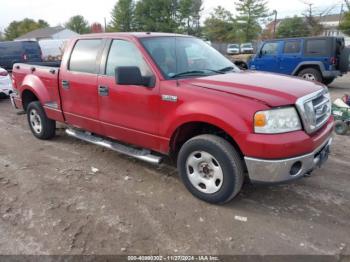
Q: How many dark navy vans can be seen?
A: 1